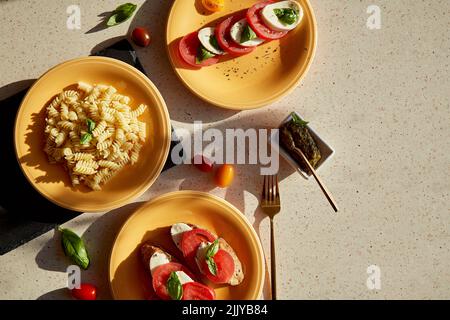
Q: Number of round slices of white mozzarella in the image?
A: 7